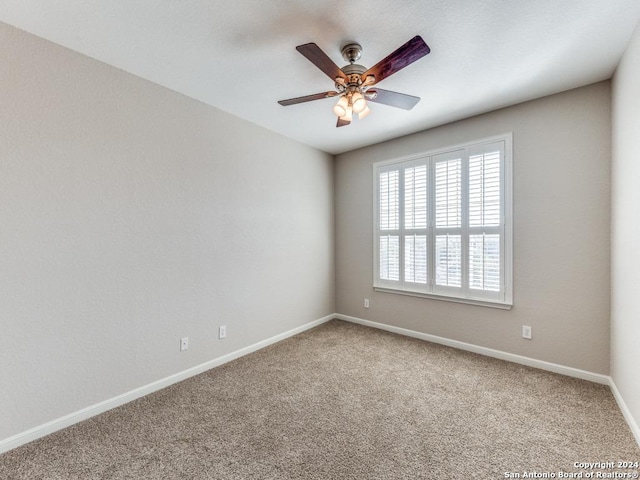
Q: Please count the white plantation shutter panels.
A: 4